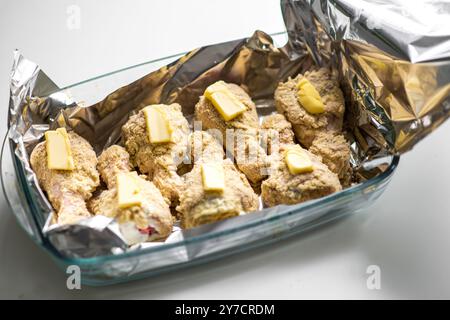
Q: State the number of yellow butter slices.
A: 7